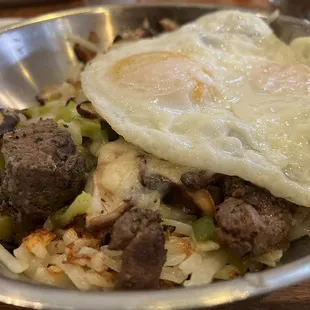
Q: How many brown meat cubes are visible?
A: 3